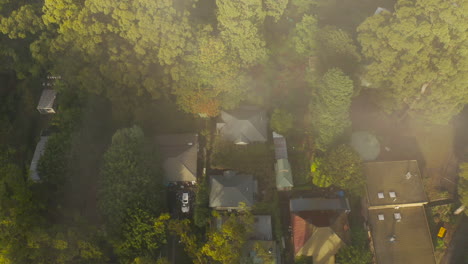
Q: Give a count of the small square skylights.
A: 4